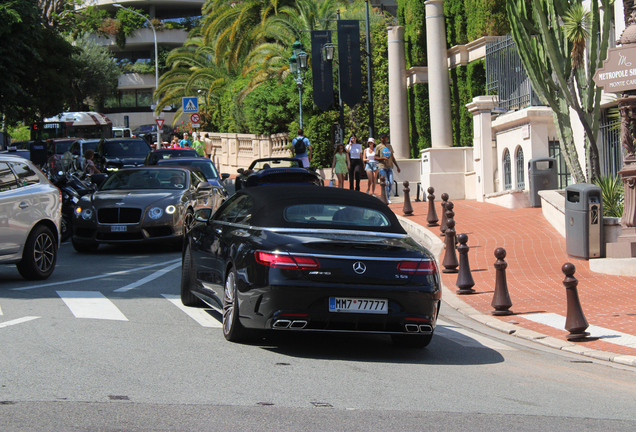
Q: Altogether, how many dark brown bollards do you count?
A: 9